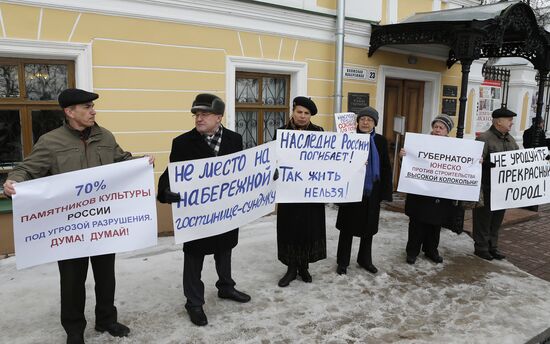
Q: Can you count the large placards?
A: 5